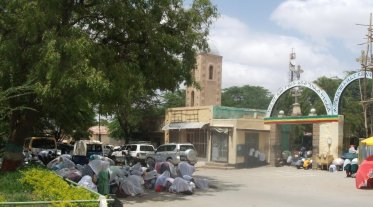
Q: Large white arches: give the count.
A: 2